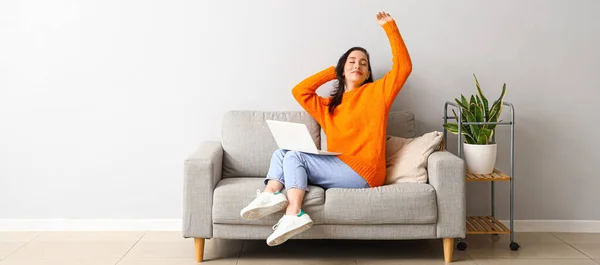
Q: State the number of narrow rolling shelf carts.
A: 1